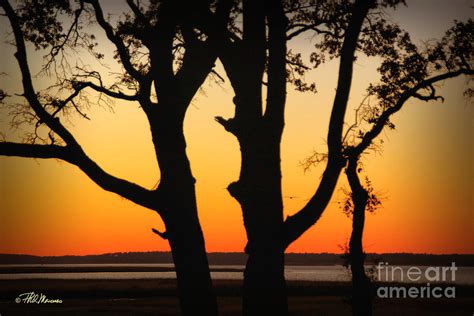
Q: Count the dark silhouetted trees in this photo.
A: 3